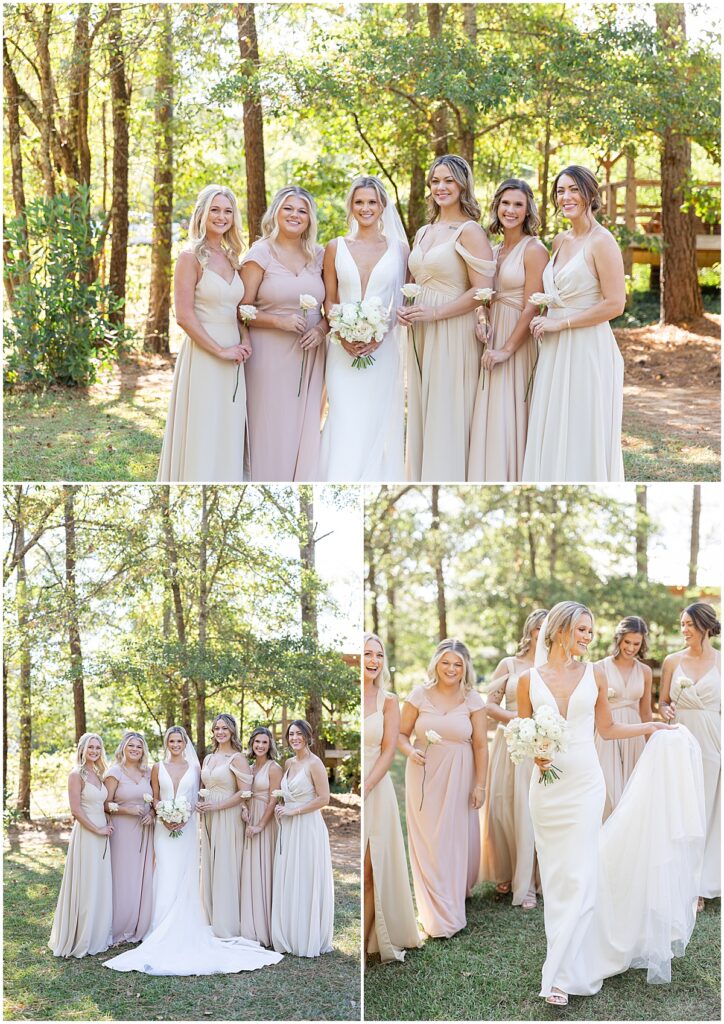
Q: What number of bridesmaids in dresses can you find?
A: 5